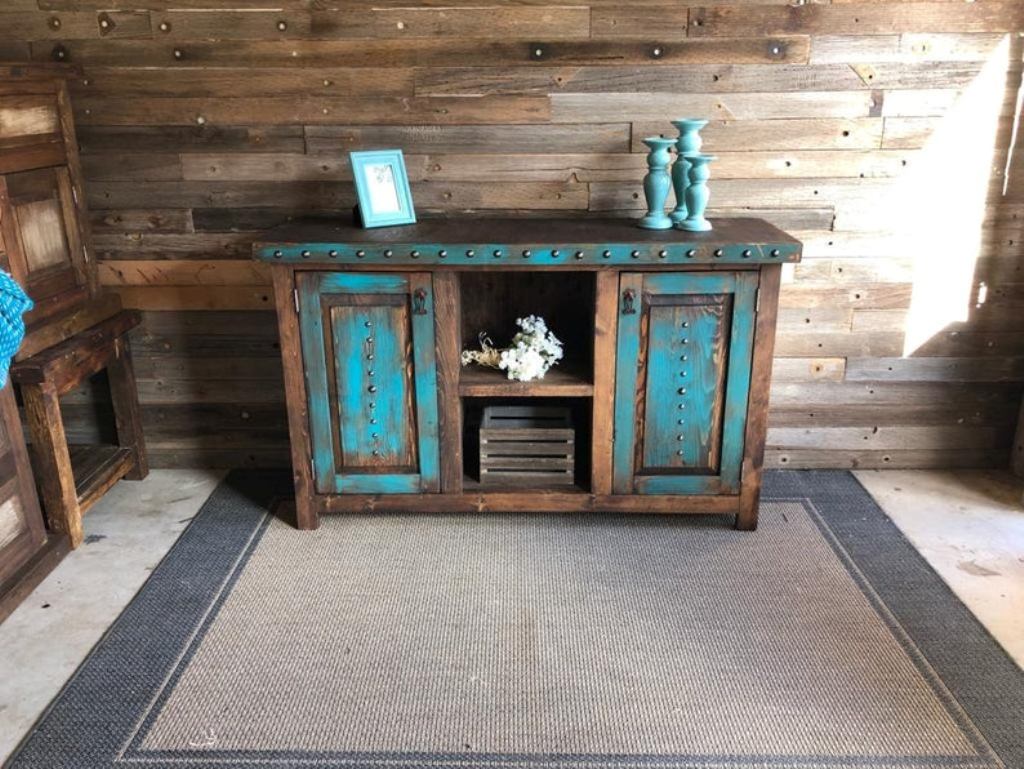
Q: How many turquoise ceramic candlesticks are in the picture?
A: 3